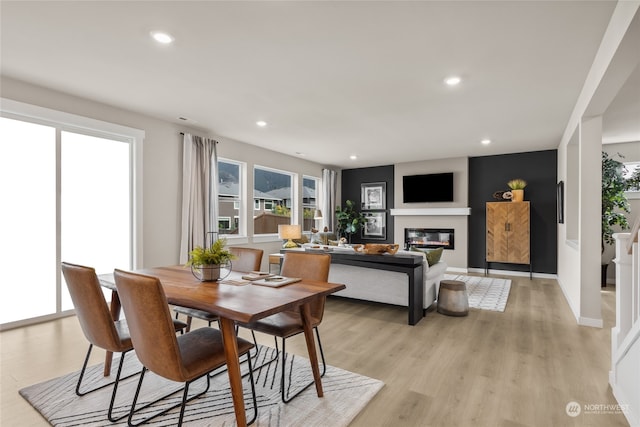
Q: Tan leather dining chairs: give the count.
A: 4